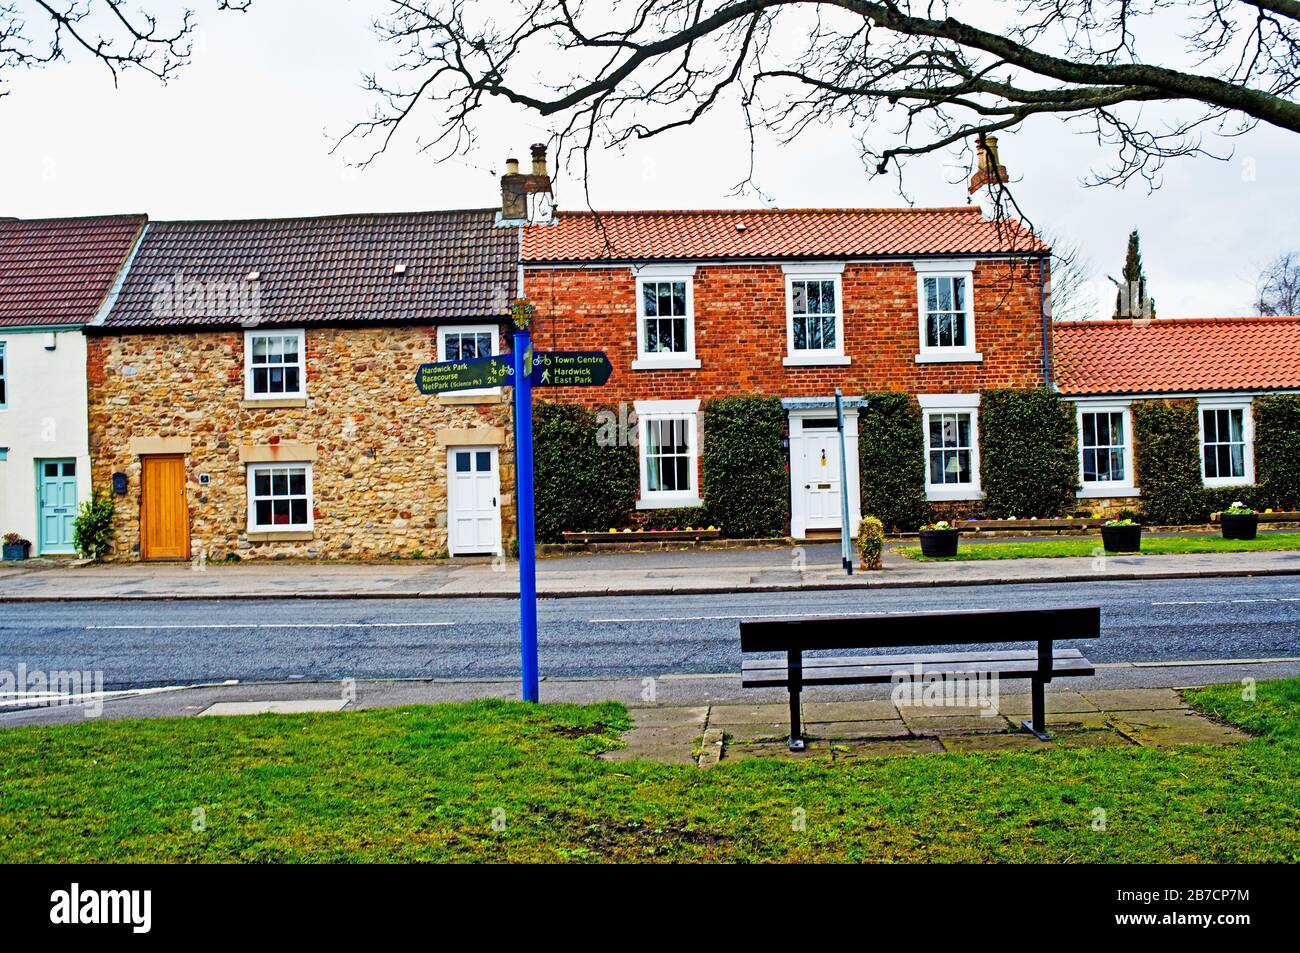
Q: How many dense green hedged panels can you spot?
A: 6